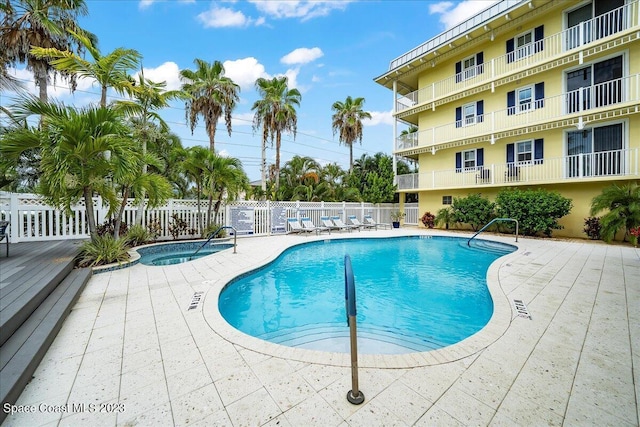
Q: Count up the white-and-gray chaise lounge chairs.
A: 6